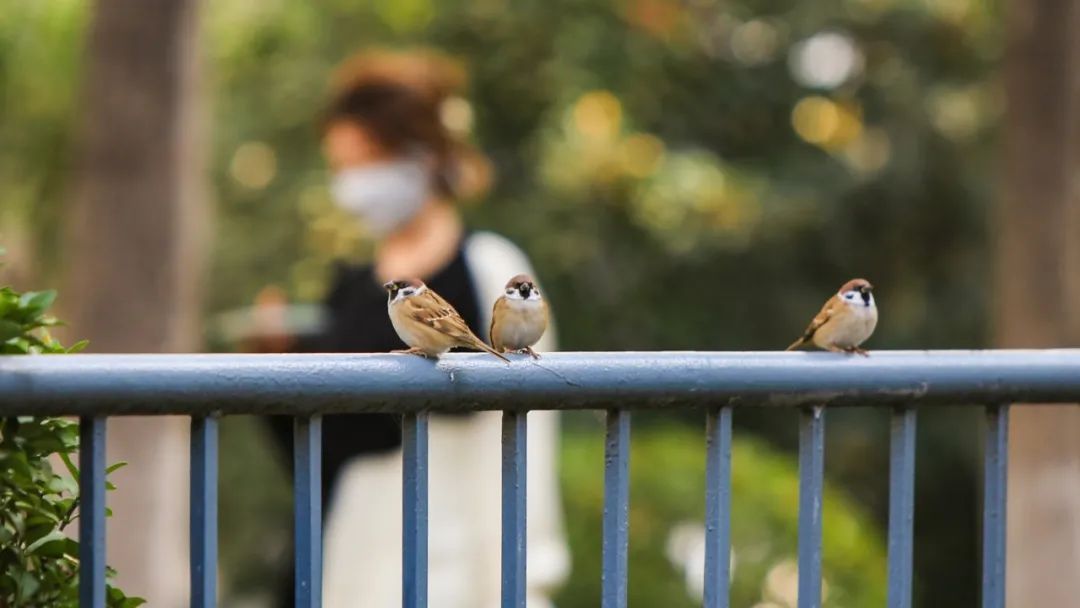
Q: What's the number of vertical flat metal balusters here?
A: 10